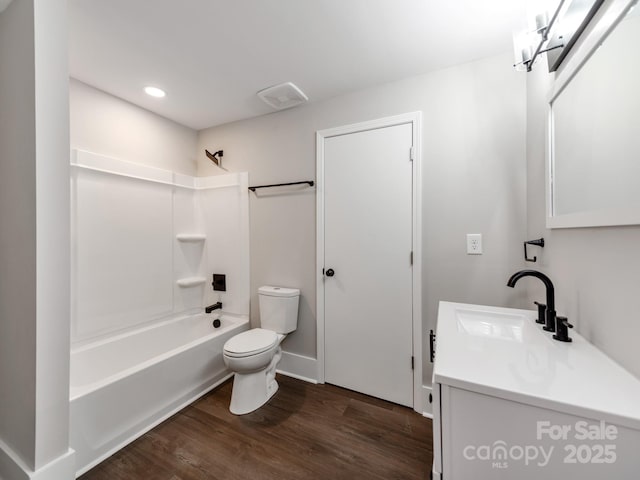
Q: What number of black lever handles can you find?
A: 2